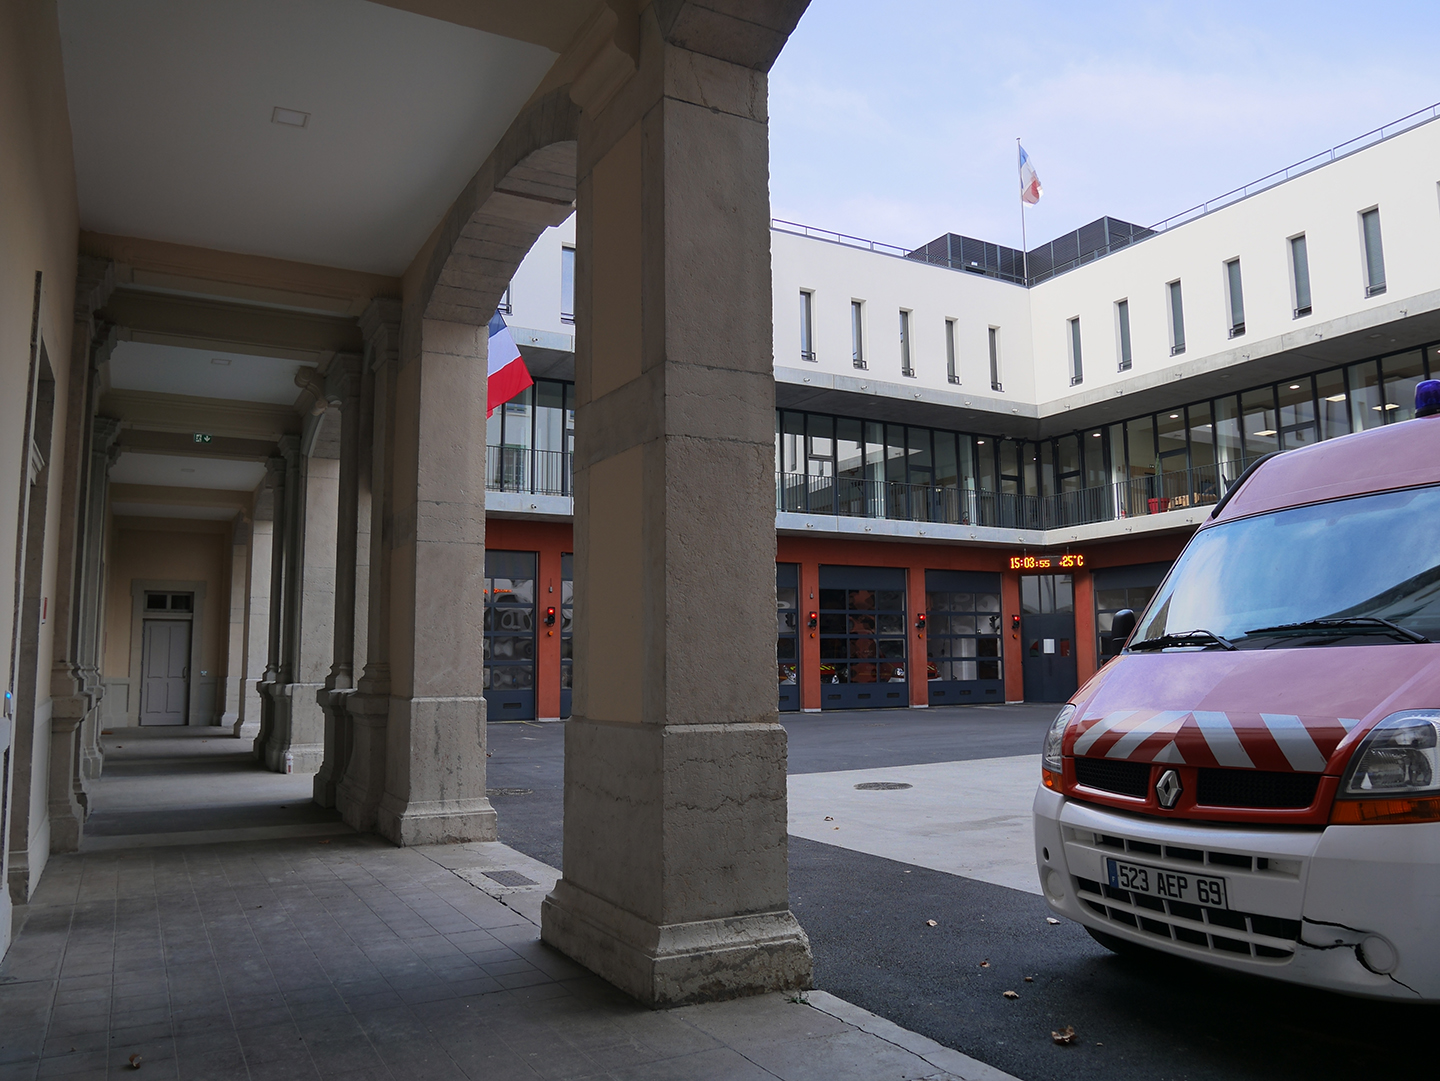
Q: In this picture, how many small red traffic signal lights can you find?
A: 4